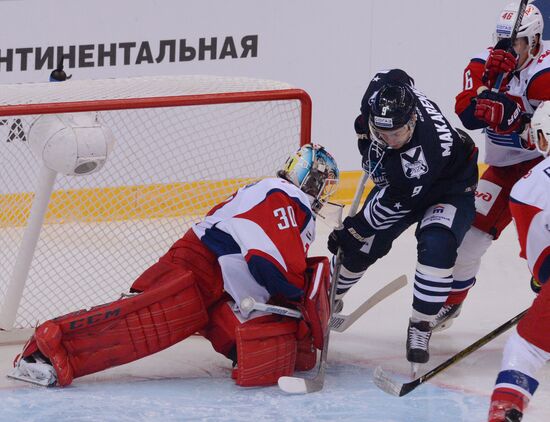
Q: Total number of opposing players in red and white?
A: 3